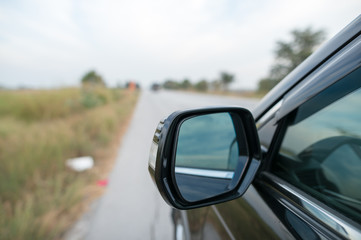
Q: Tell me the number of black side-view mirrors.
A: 1